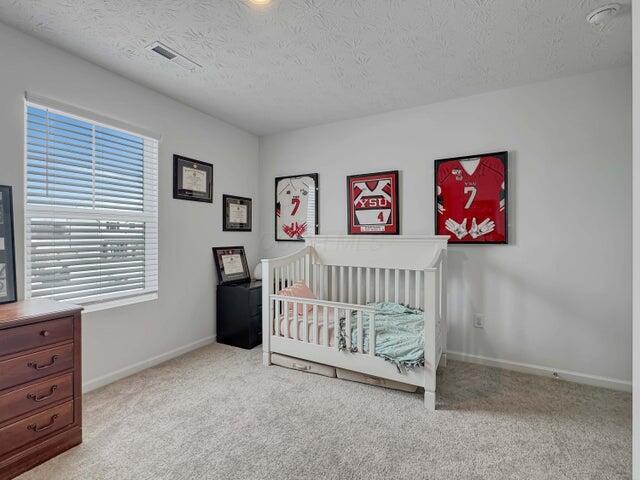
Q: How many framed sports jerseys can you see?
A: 3